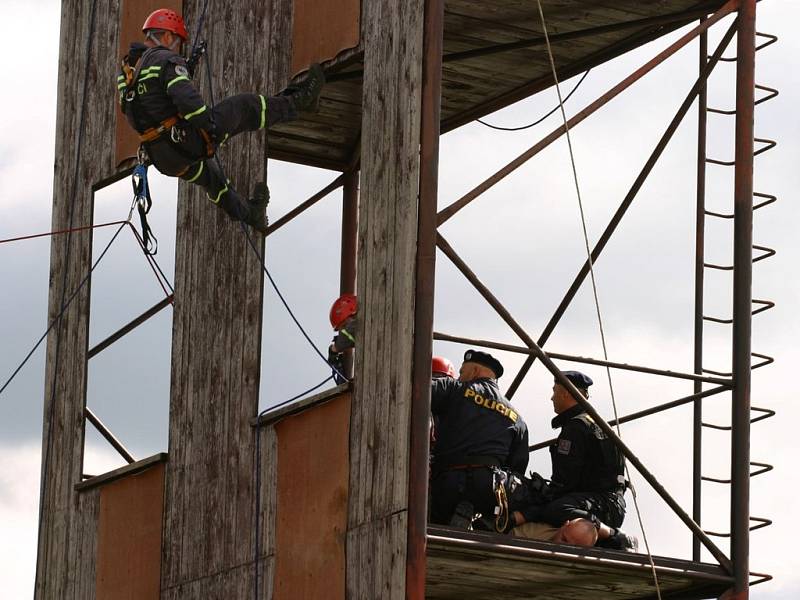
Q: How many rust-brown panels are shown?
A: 4